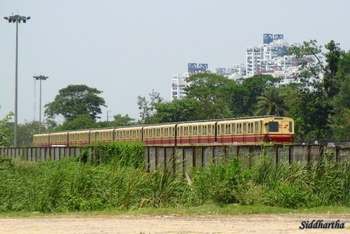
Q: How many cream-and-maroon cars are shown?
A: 8